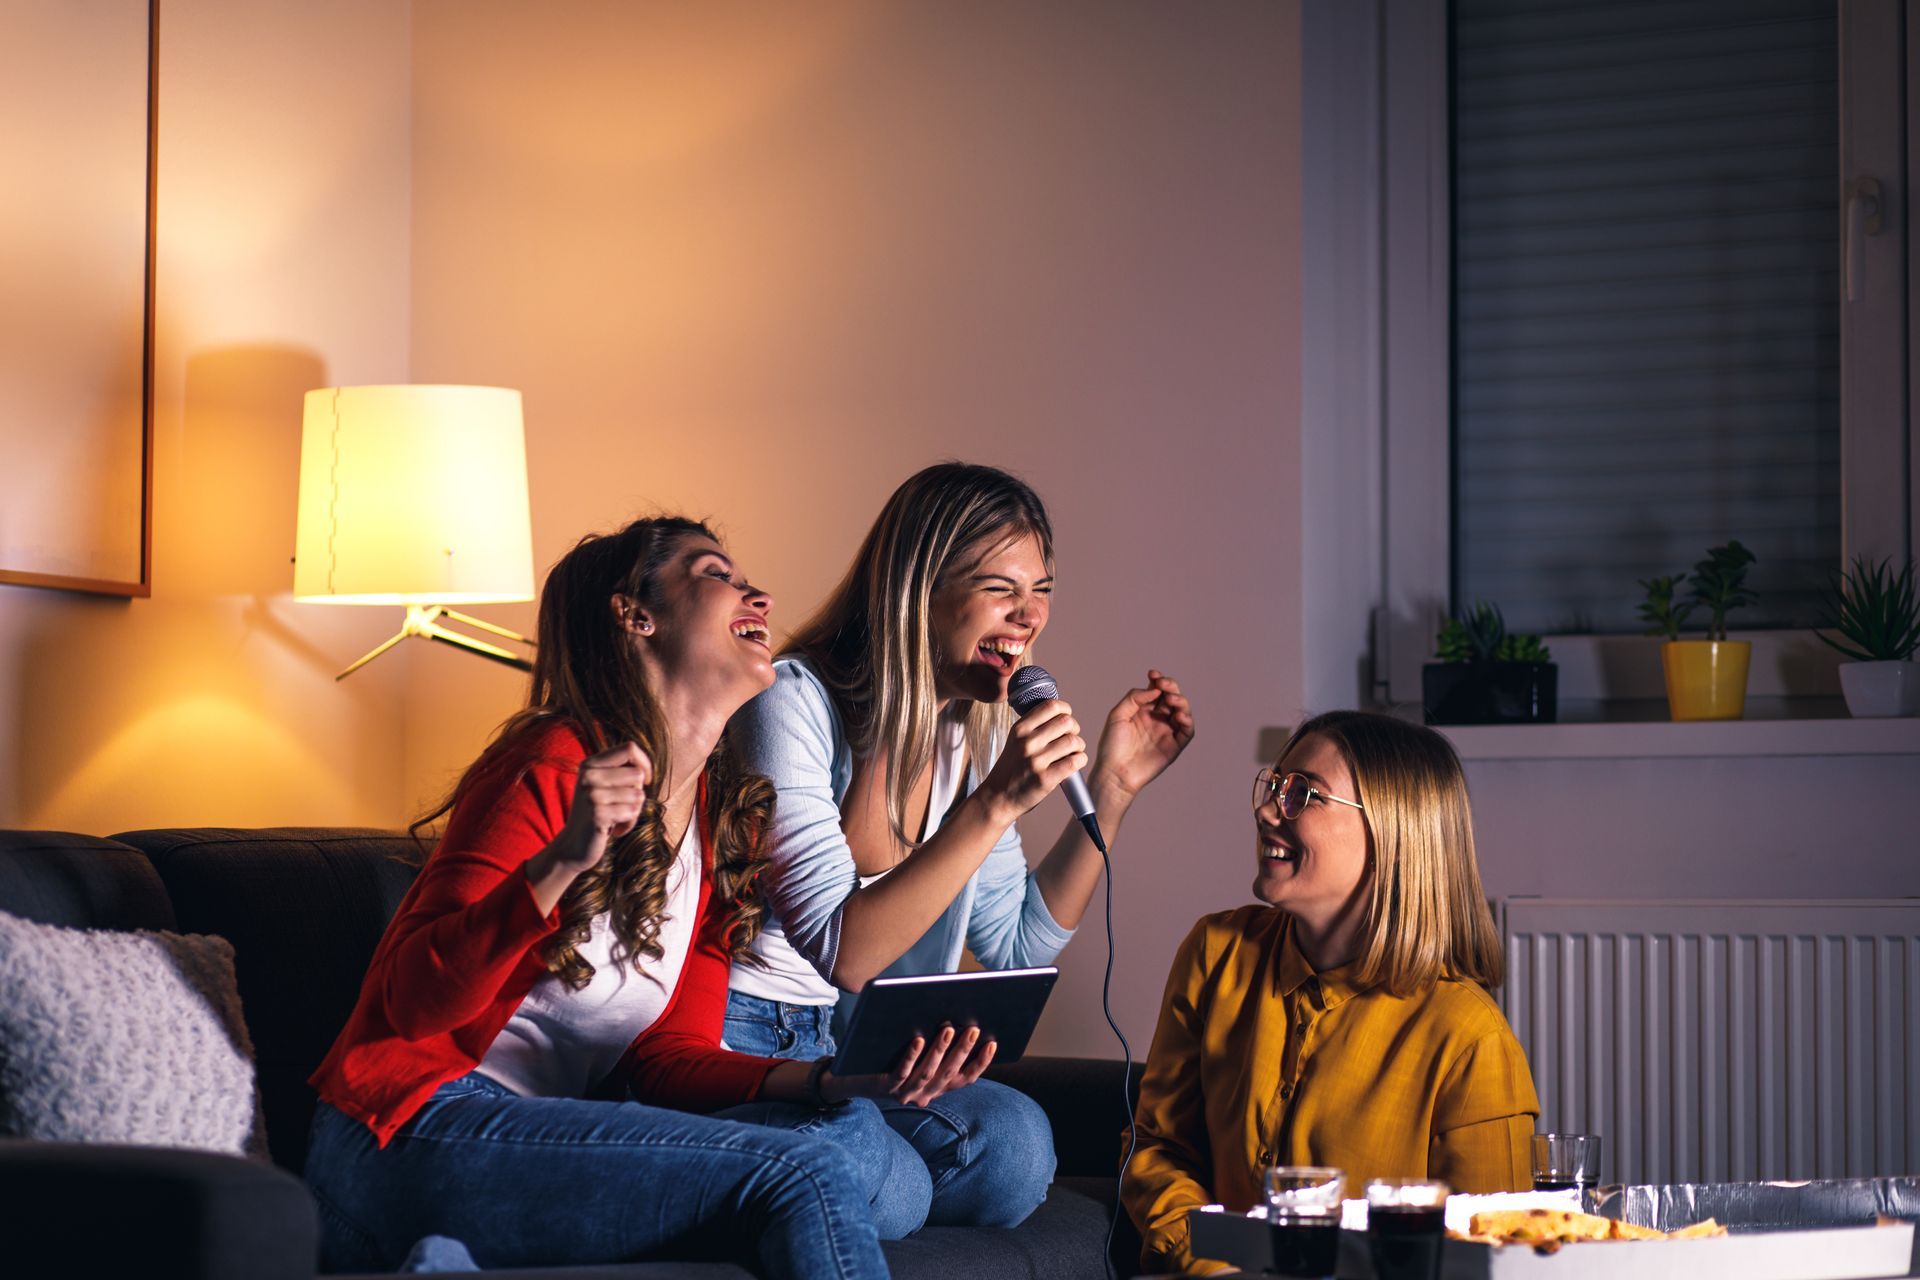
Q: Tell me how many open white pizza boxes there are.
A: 1